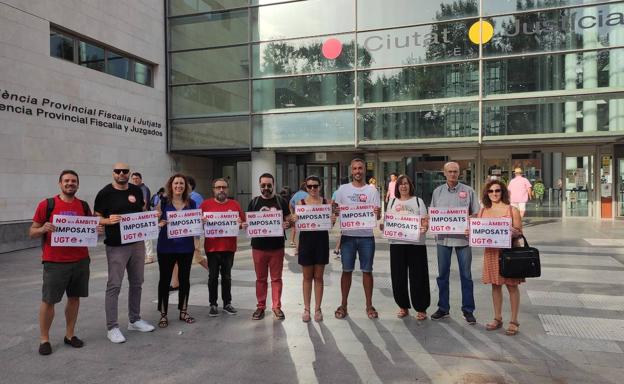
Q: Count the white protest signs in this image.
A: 10